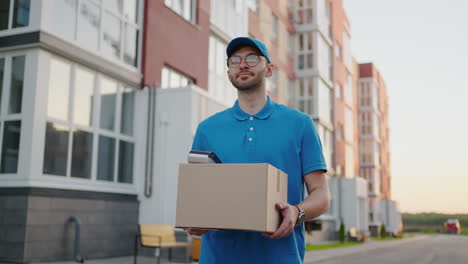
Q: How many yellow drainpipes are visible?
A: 0